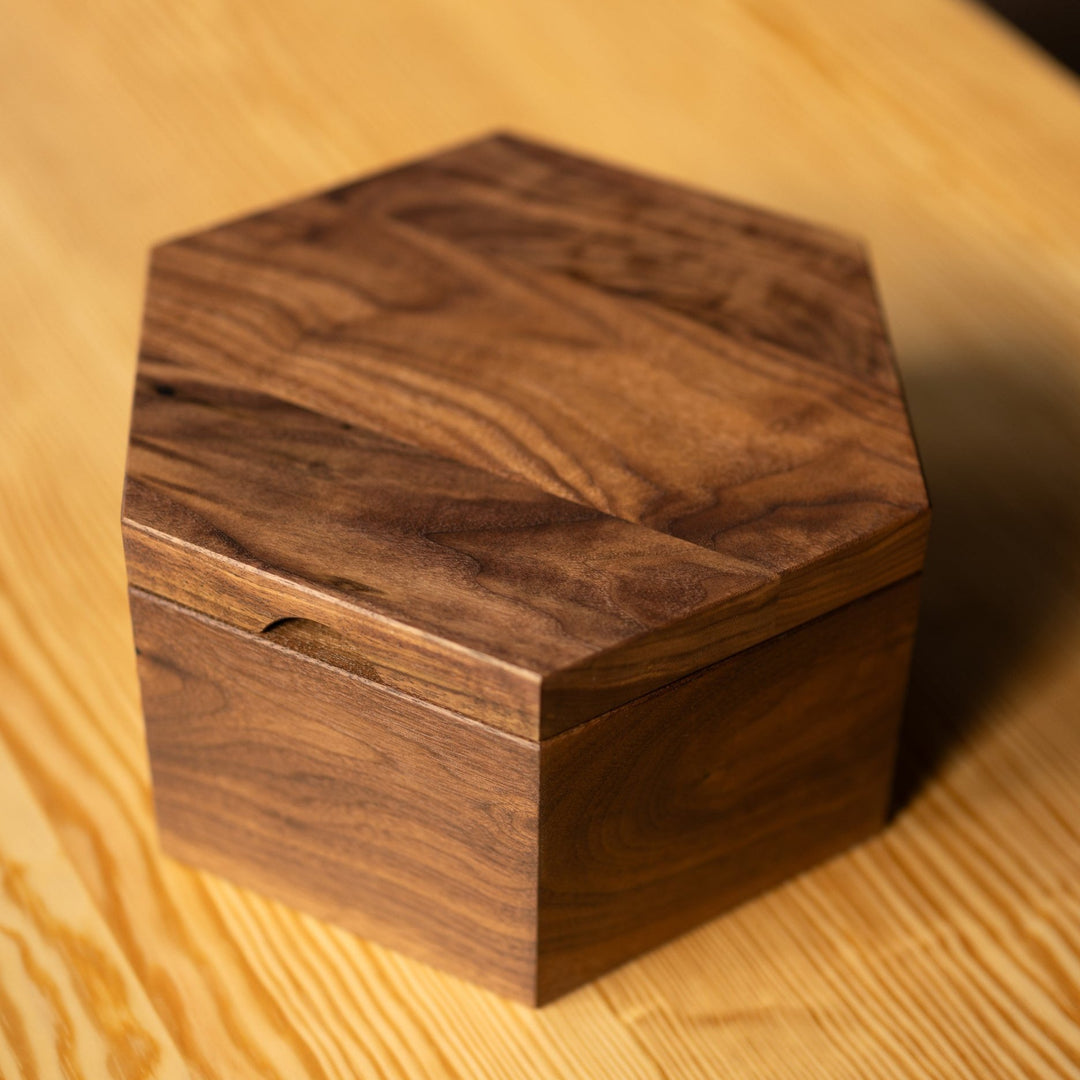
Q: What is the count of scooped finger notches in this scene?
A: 1